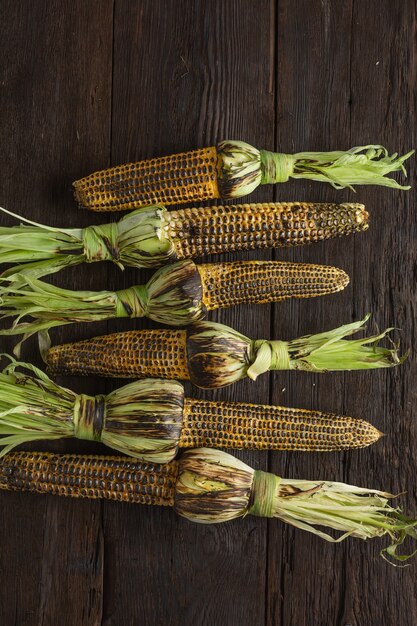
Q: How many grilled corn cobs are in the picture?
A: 6